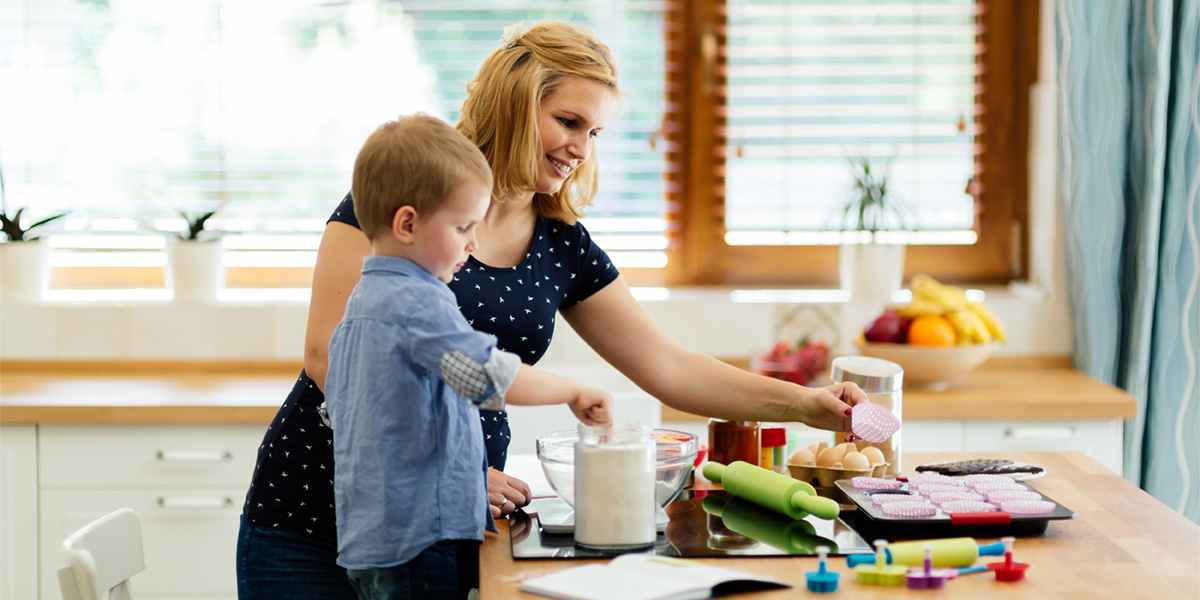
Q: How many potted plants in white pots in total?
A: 3